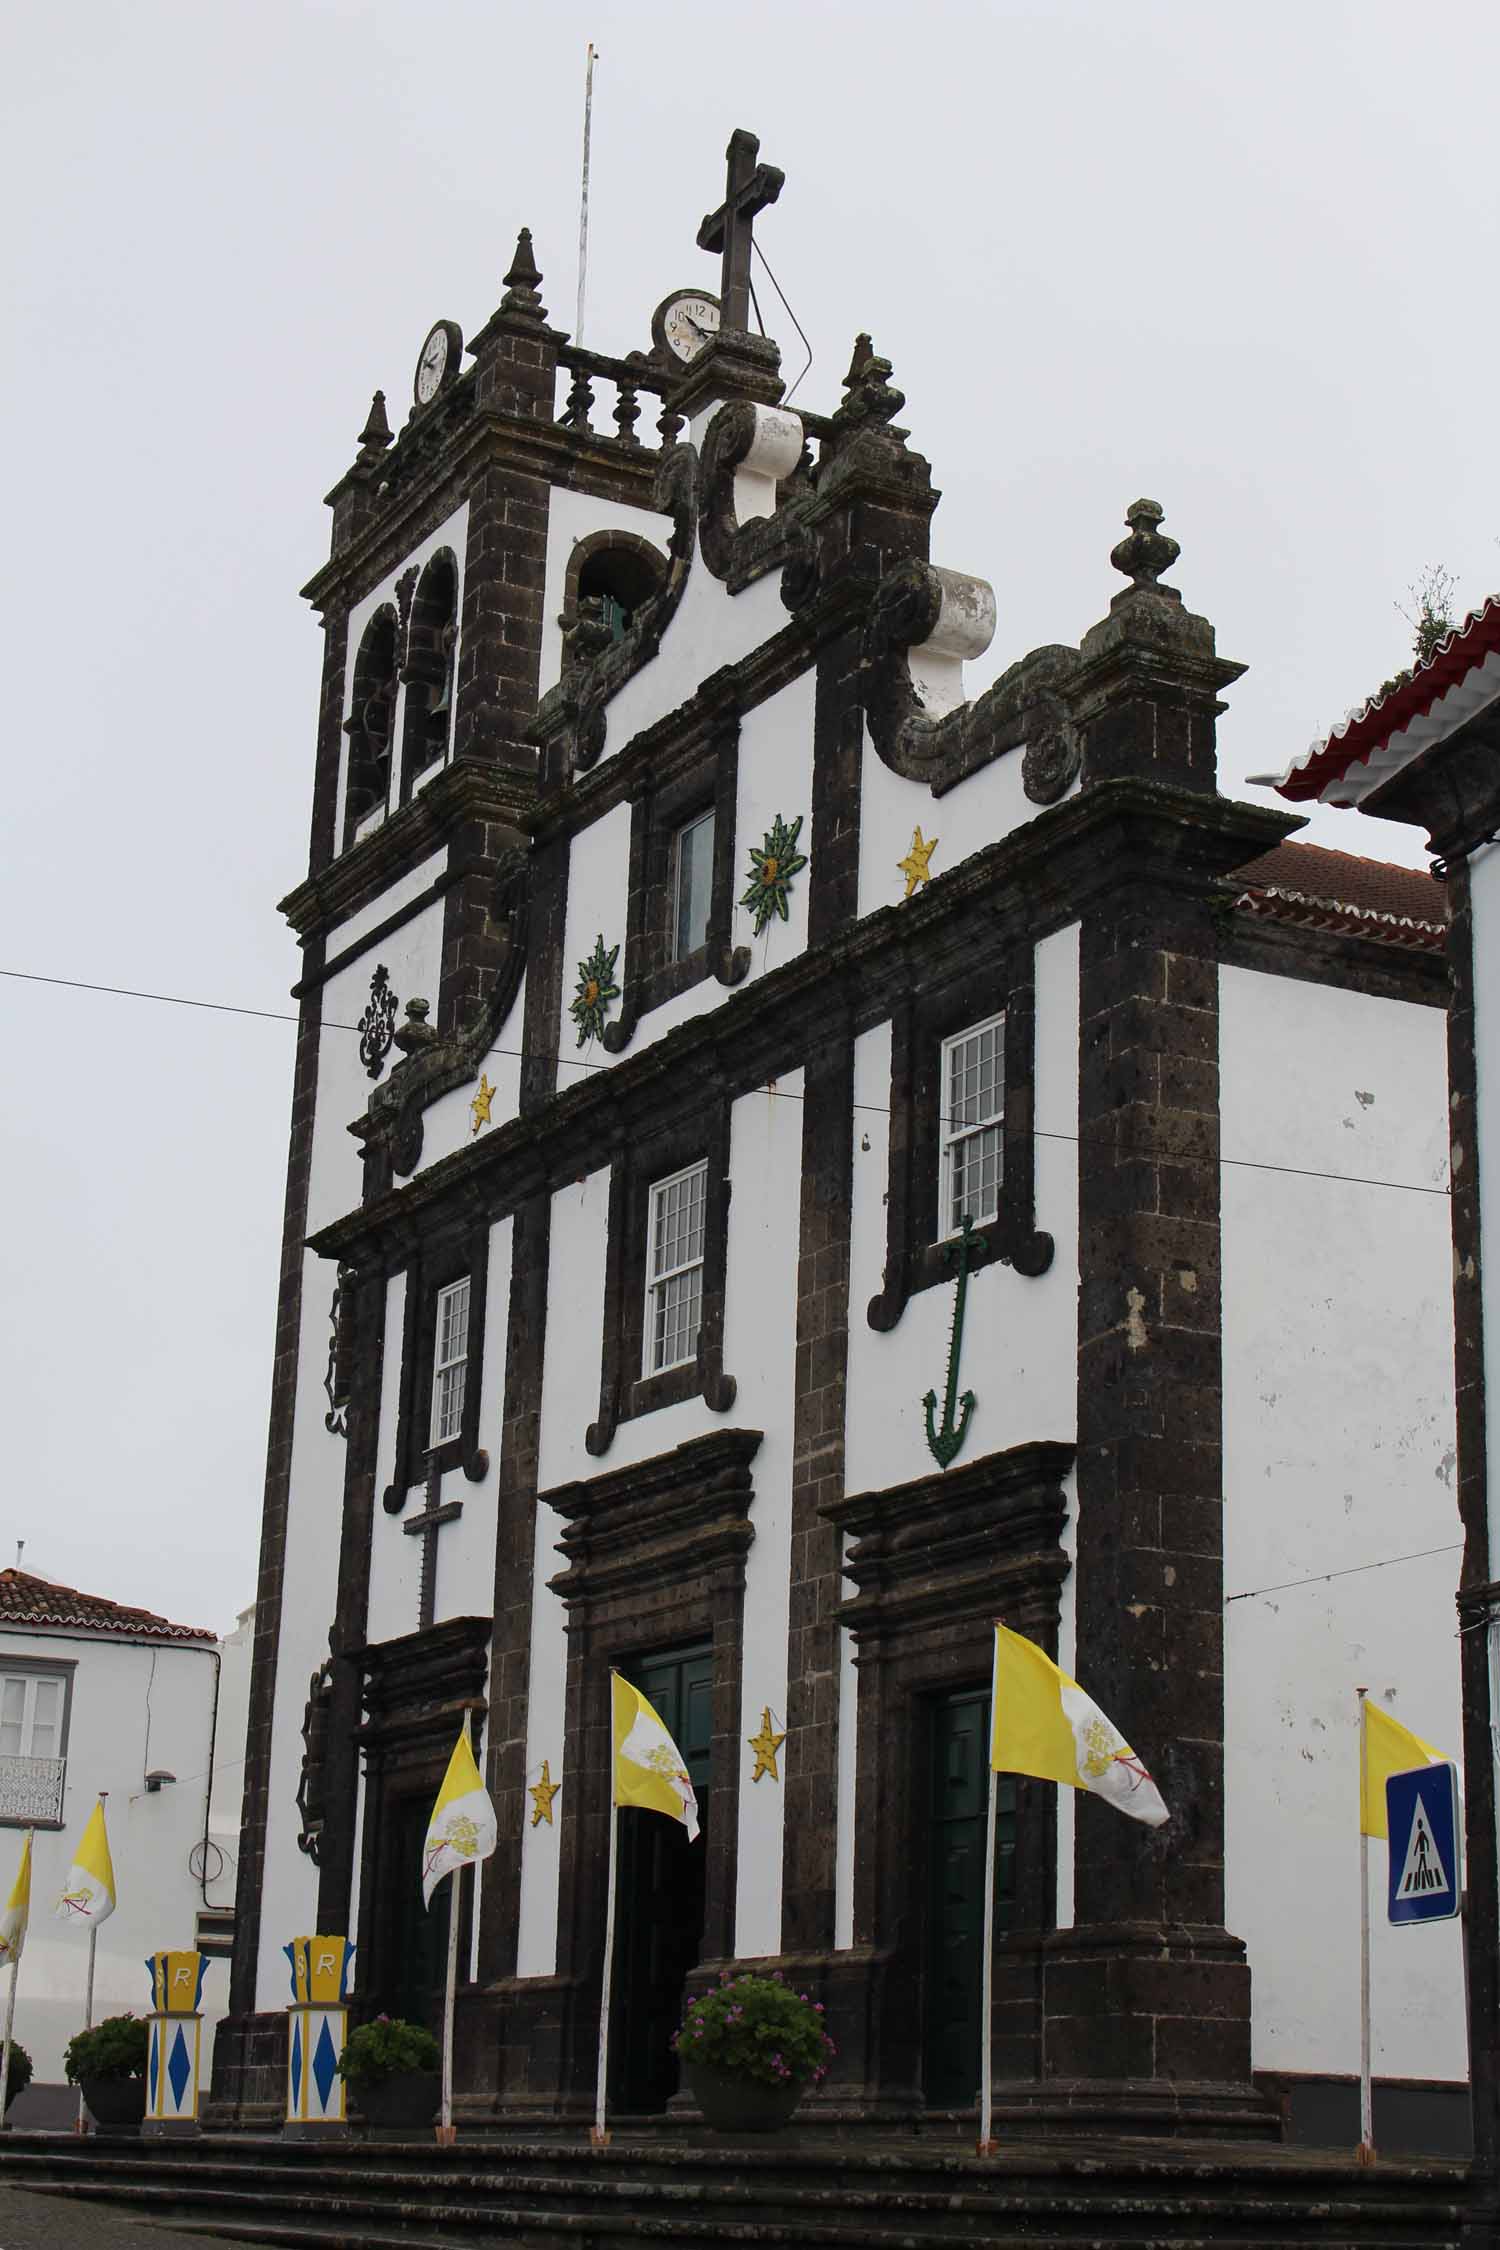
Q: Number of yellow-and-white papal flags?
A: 6